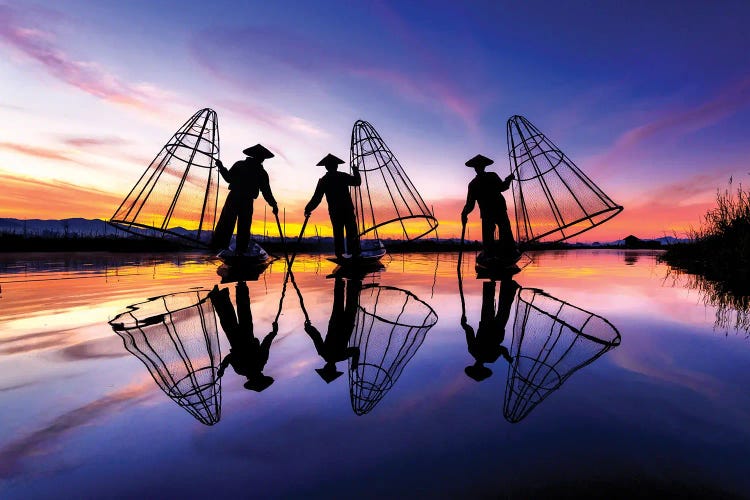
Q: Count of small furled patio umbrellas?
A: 0